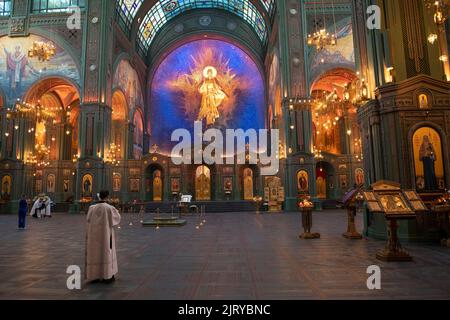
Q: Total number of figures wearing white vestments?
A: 3